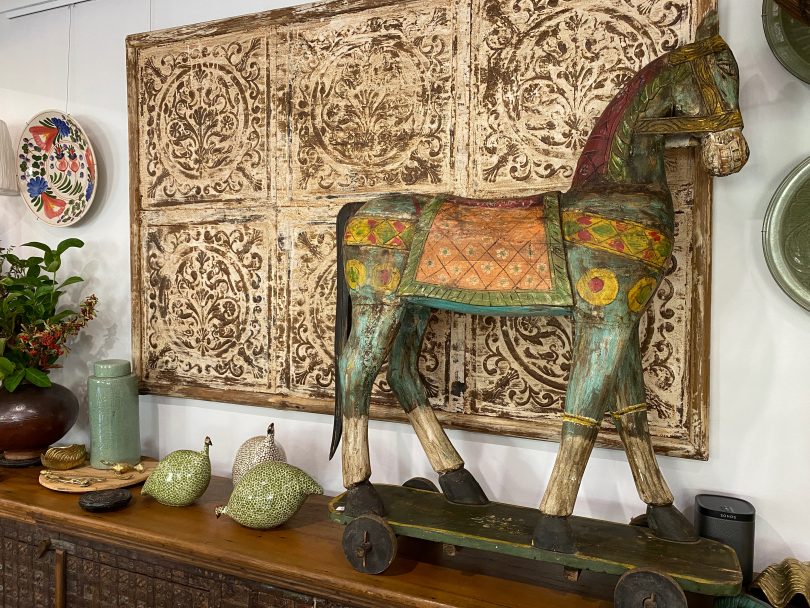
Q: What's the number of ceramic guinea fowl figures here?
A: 3